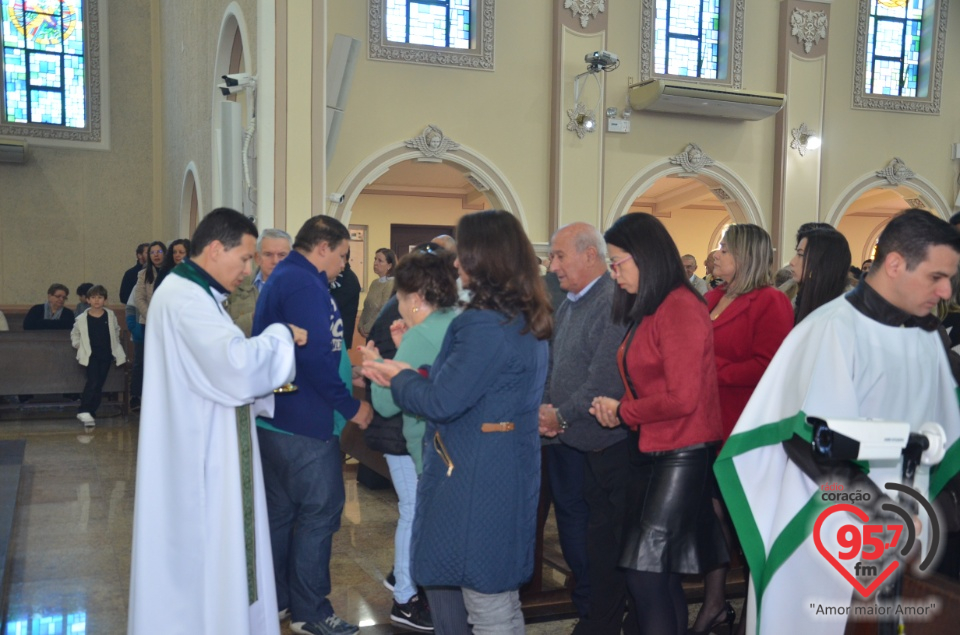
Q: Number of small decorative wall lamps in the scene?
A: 2